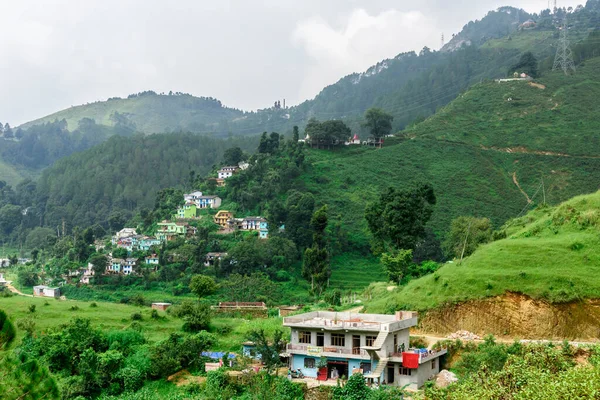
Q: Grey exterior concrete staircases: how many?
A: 2